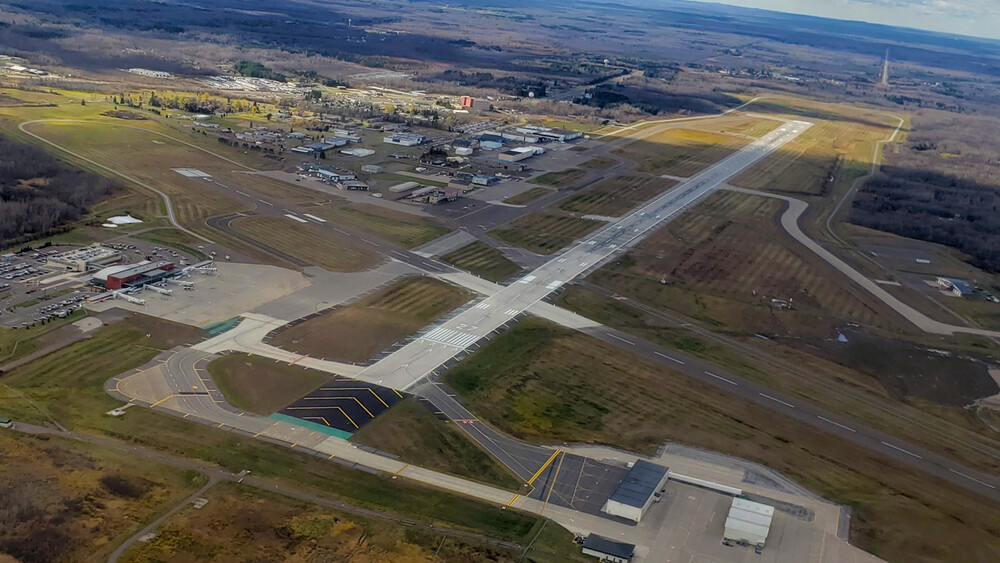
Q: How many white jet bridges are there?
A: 4